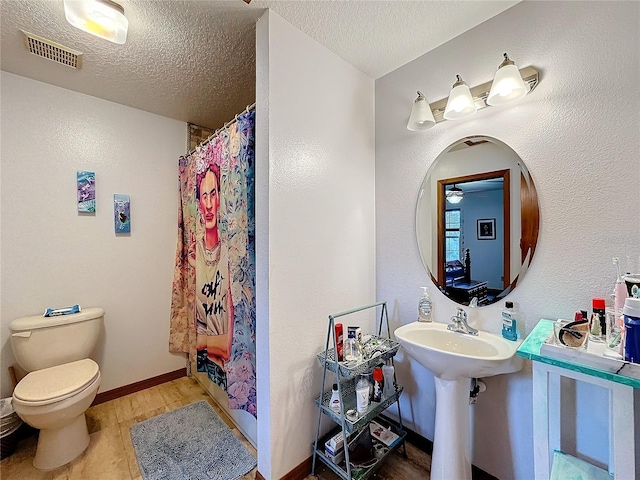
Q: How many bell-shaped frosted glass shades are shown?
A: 3